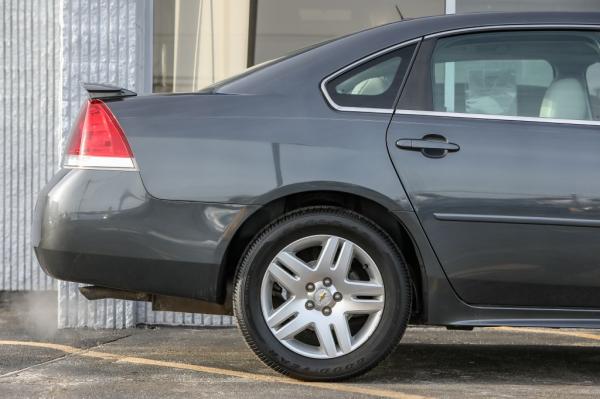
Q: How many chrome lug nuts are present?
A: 5